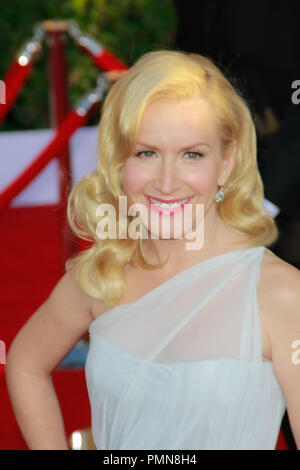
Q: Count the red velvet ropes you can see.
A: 3